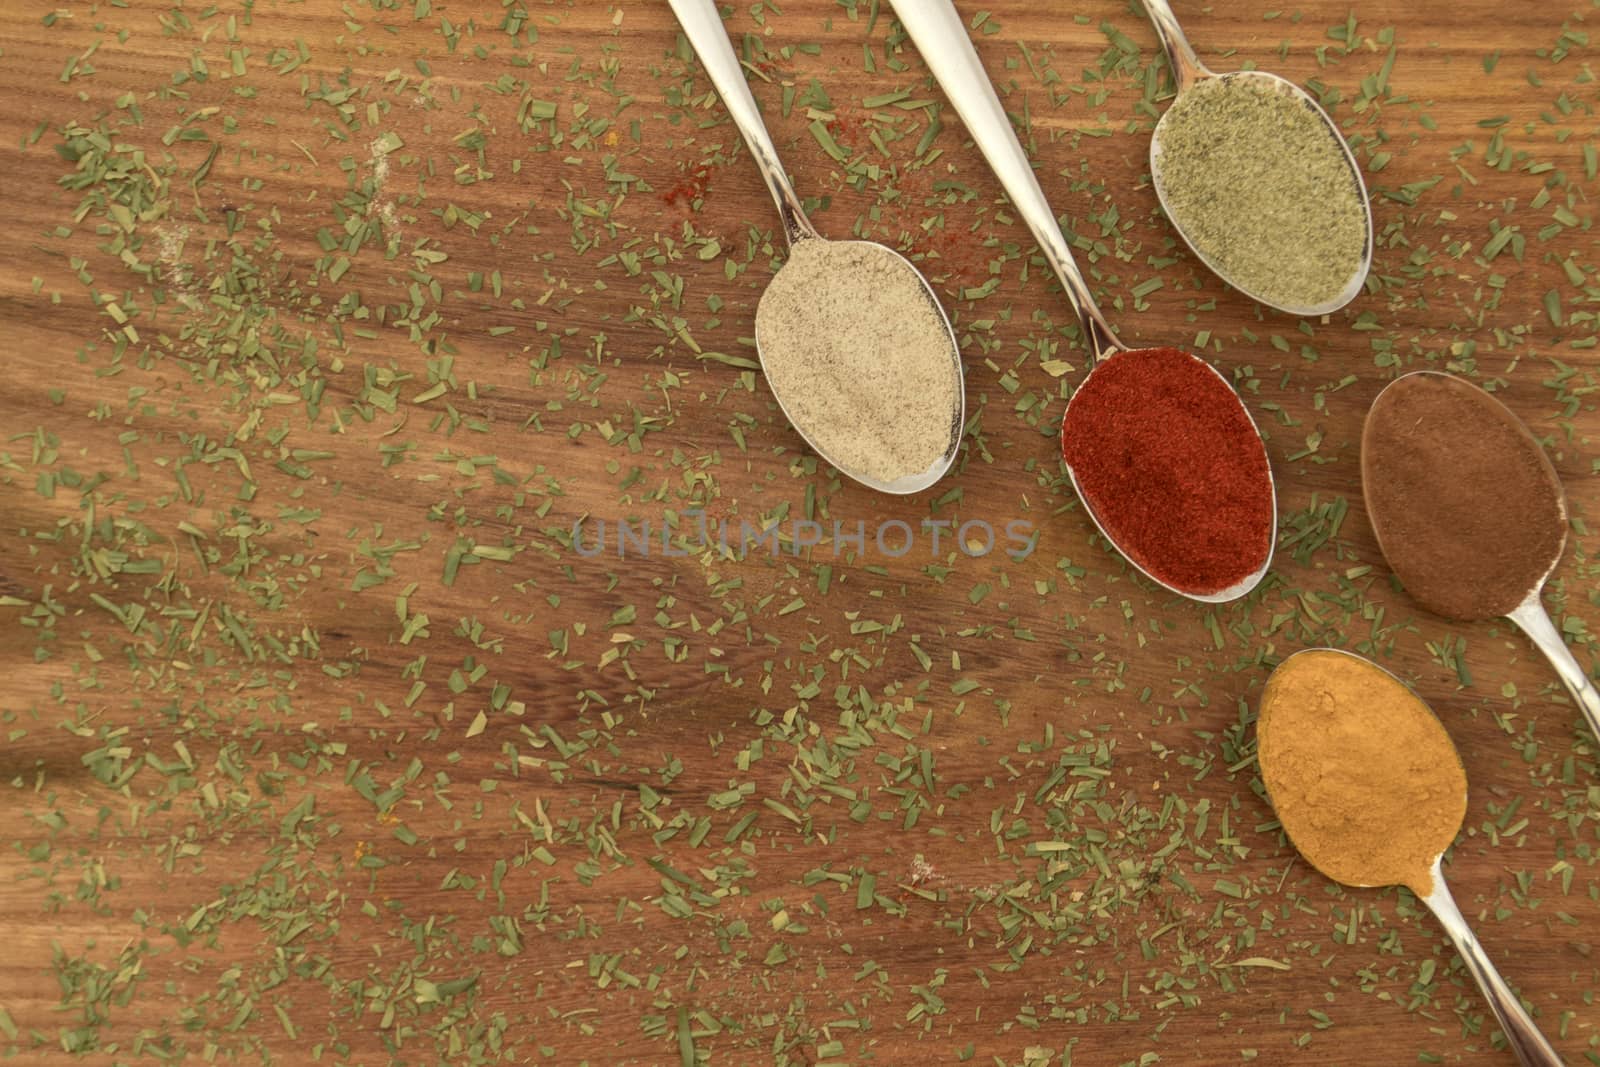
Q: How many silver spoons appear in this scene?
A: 5